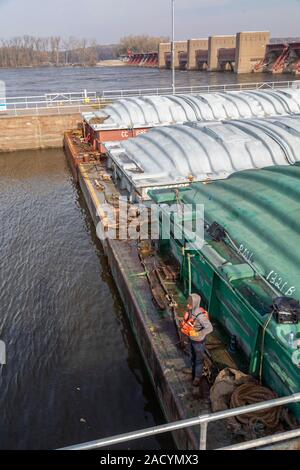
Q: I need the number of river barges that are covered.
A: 3